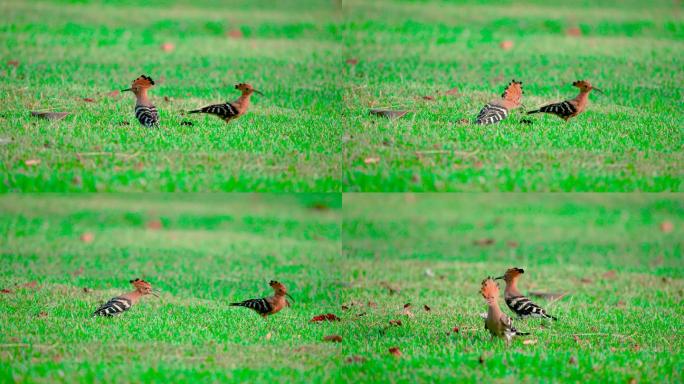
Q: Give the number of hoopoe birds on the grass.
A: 8